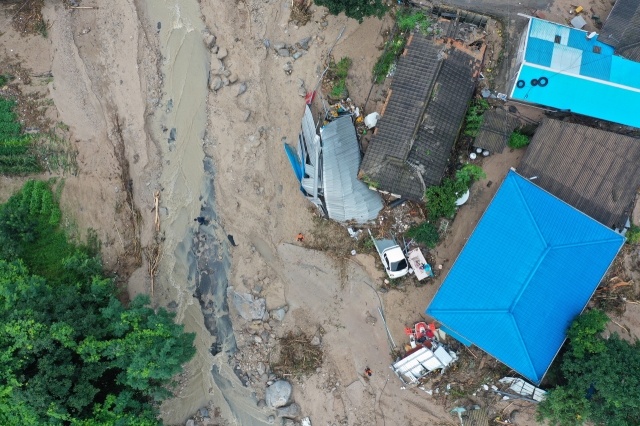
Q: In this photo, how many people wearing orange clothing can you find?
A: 2